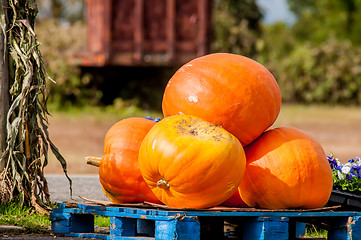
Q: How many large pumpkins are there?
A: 4